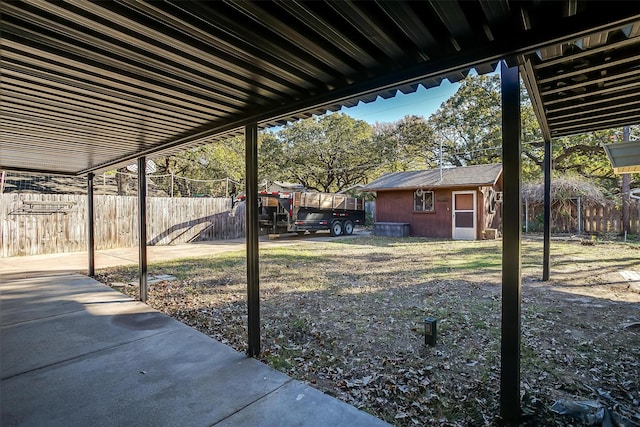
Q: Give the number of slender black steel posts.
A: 5